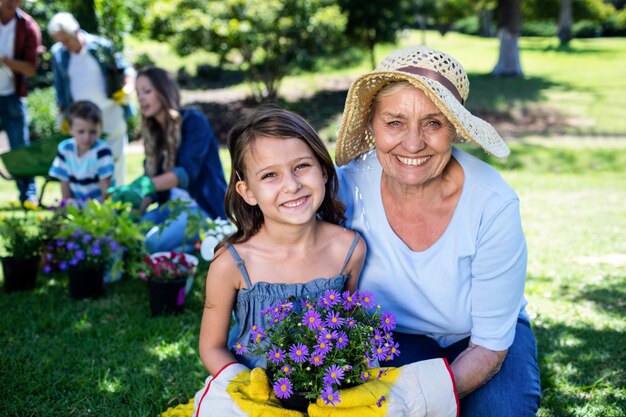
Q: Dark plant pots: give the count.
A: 4